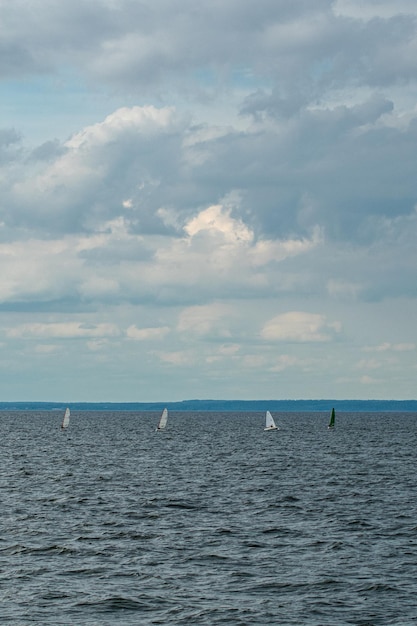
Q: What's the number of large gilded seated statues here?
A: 0